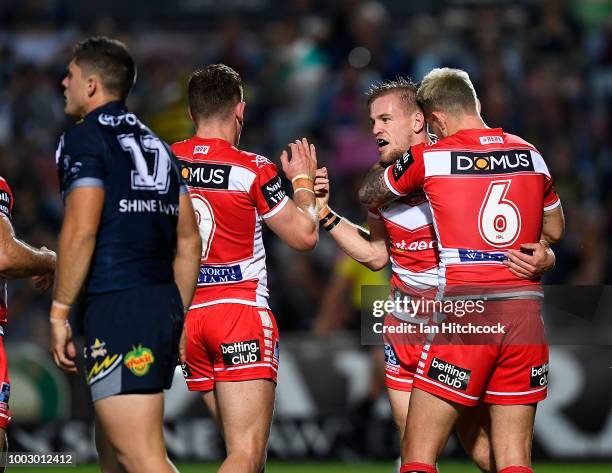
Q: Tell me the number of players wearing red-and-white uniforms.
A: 4